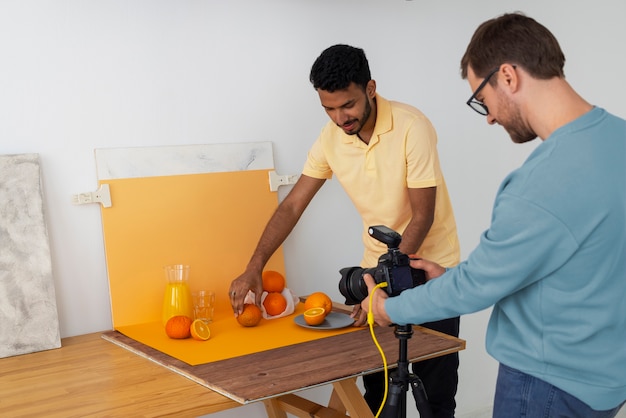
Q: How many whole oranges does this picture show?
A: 5